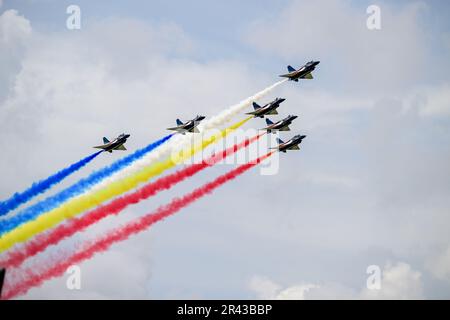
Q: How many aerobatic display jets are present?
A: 6